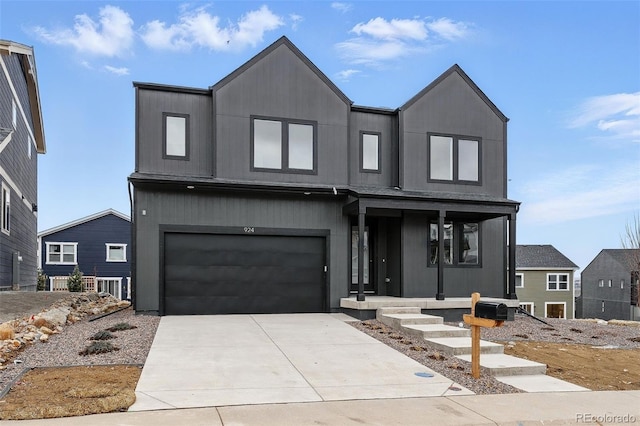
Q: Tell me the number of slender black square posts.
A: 3